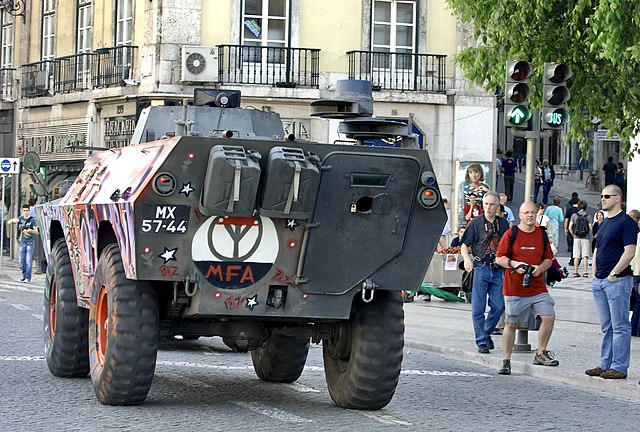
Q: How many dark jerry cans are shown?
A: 2